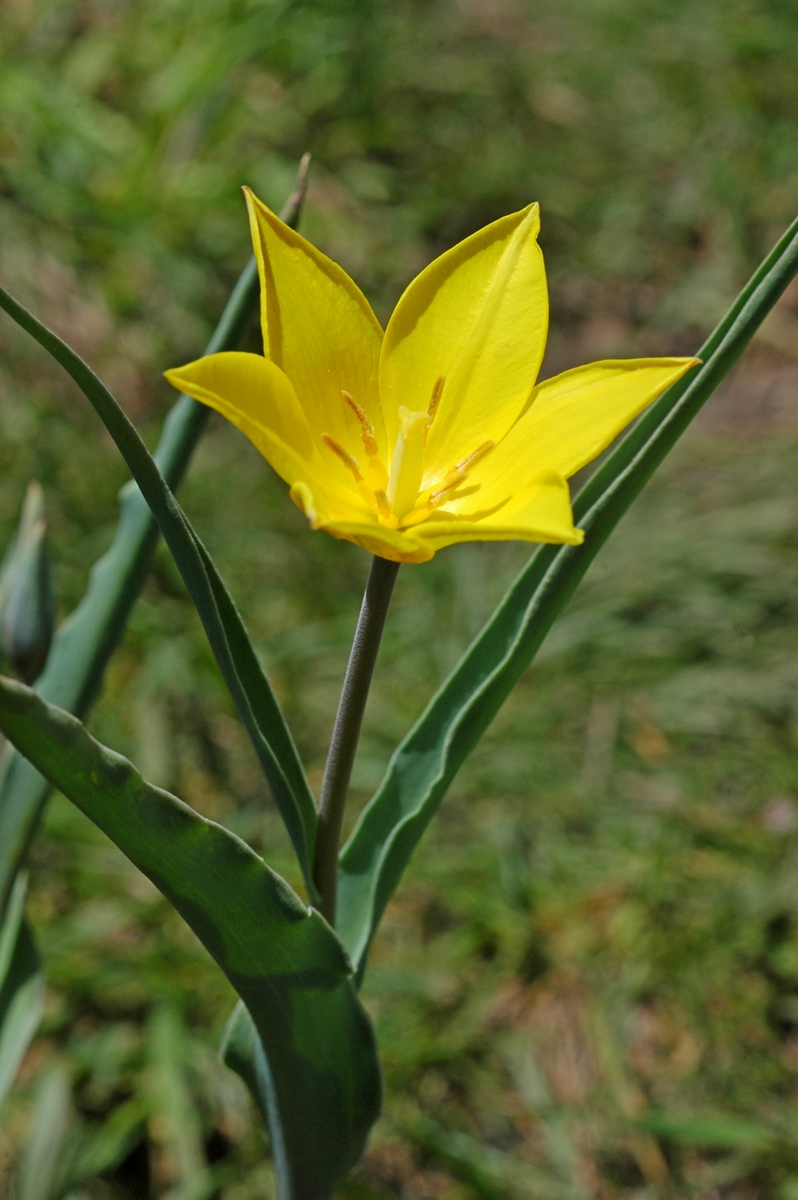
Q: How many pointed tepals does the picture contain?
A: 6